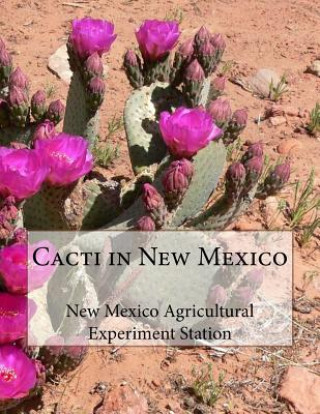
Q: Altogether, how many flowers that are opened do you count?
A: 8